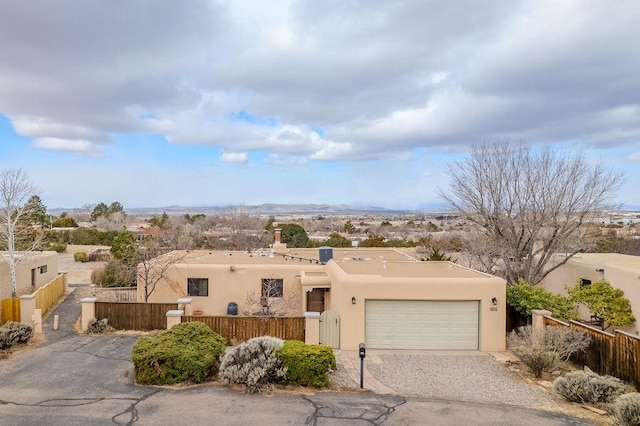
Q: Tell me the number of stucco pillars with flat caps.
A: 6